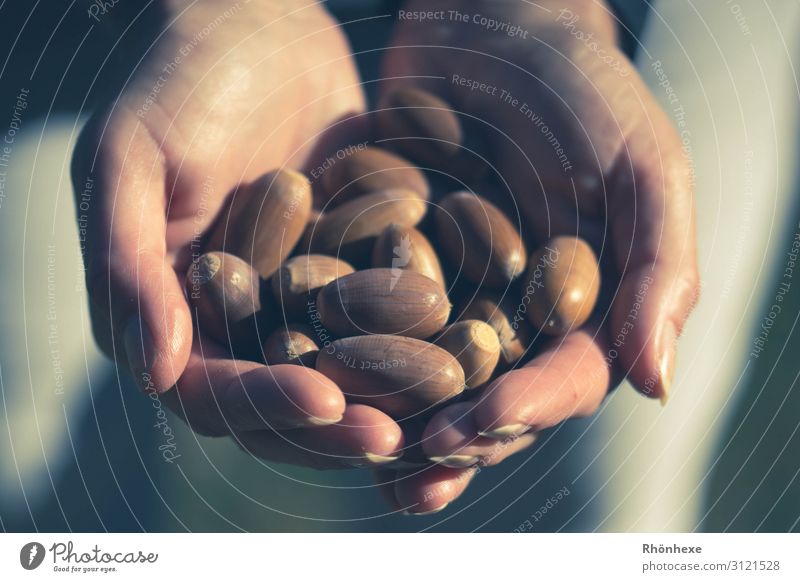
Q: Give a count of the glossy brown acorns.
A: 14